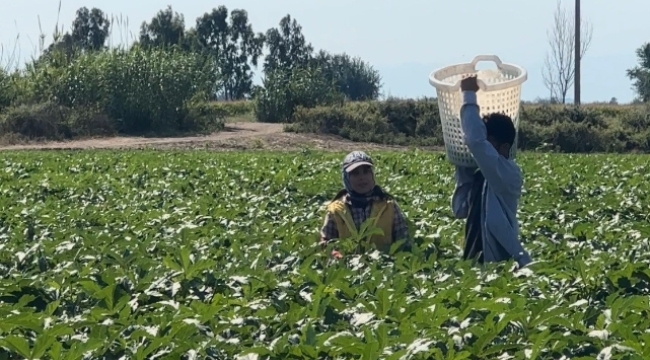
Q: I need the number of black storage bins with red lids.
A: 0